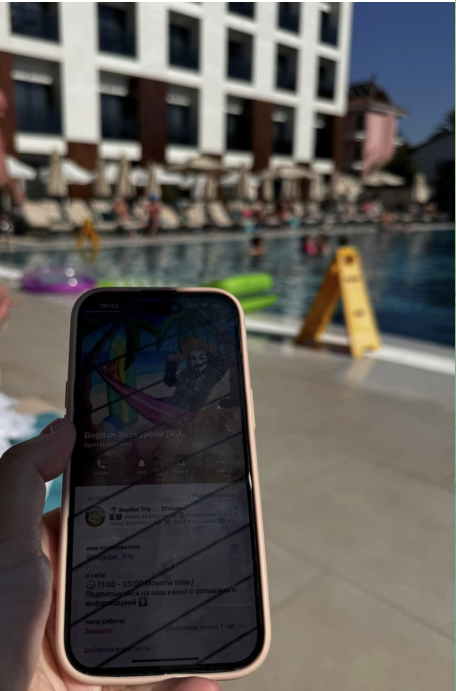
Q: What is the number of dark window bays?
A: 15